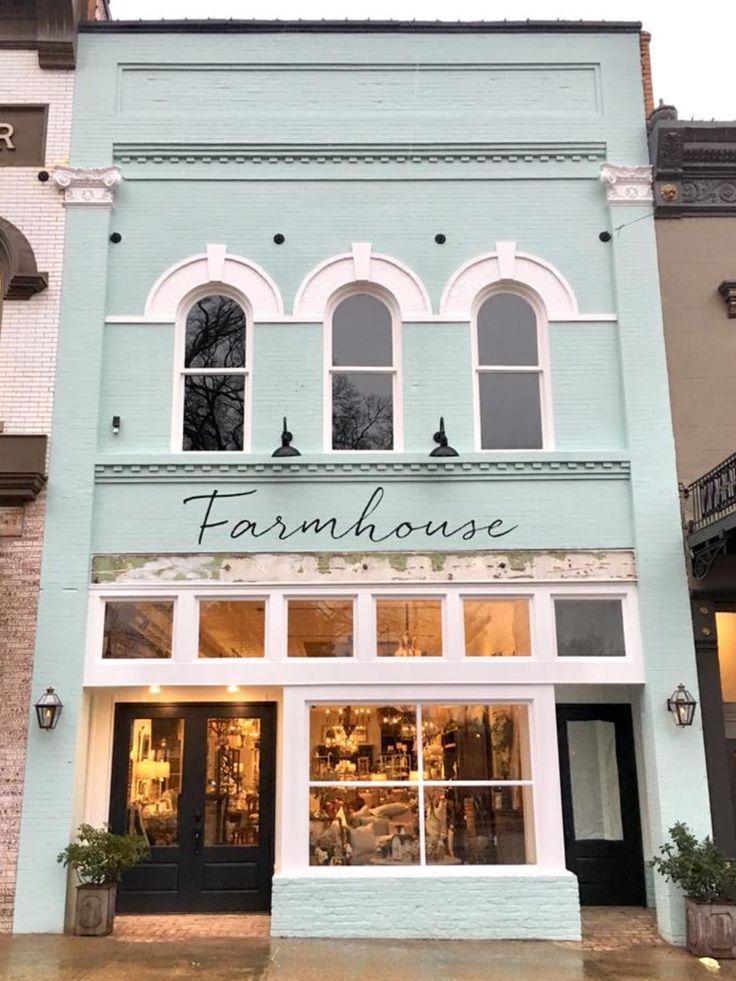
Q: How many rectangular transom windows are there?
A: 6